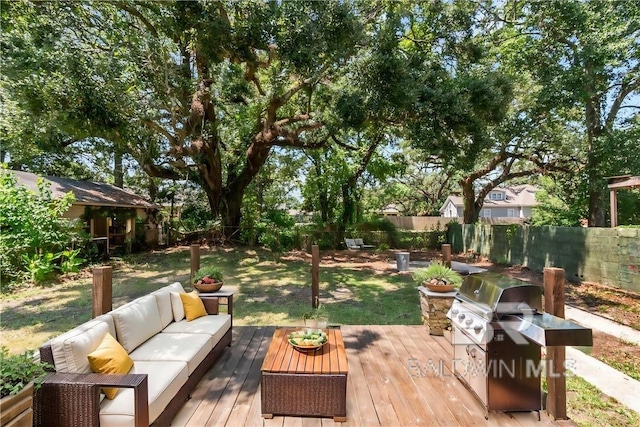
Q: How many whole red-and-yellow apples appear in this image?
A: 0